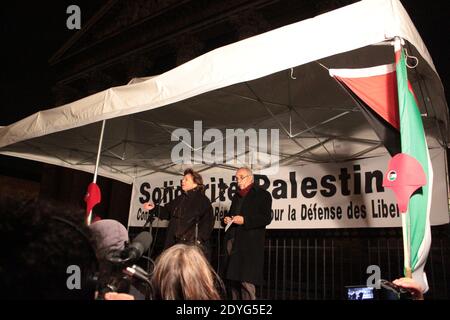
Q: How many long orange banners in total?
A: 0